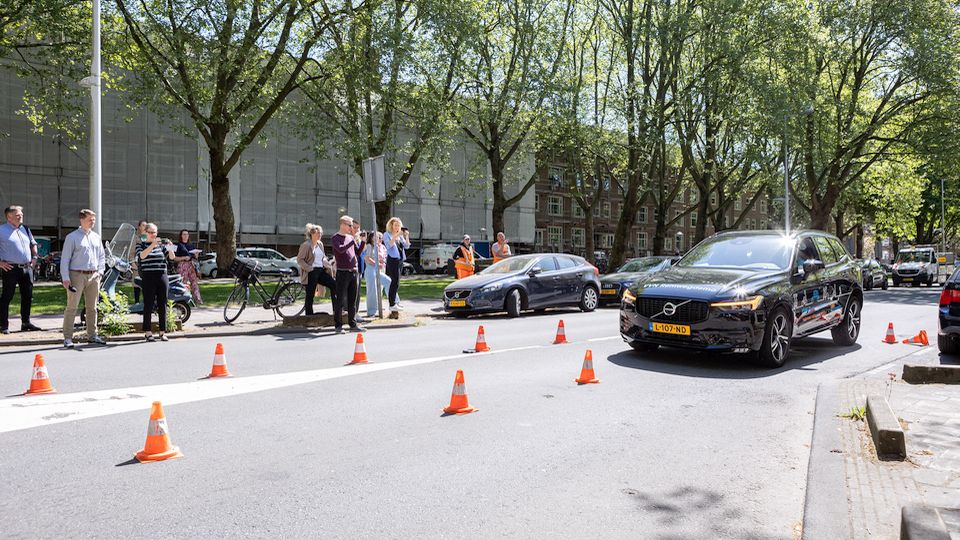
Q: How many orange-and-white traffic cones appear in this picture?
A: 10